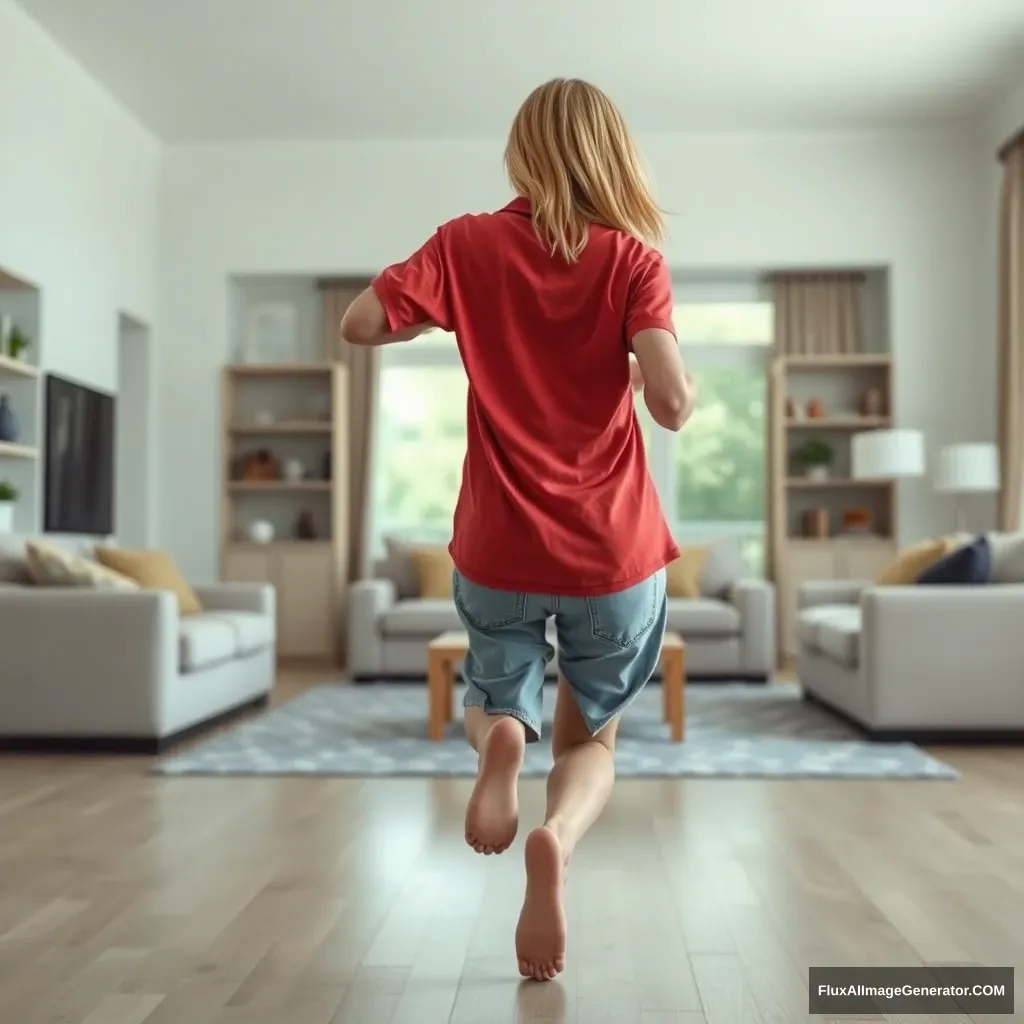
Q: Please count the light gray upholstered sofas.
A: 3